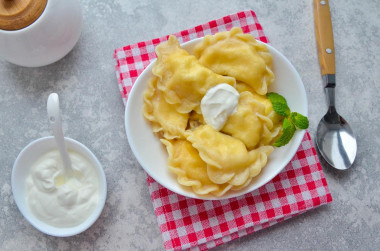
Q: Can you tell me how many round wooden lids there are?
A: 1